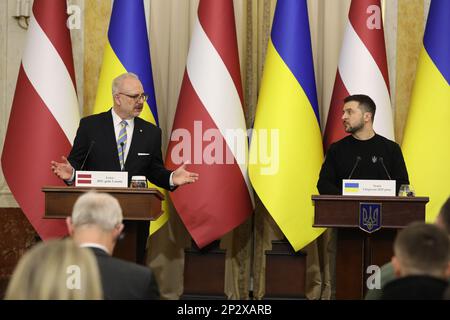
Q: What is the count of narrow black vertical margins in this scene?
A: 0